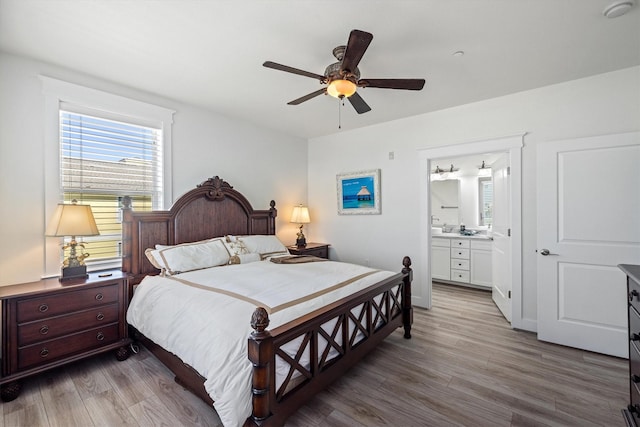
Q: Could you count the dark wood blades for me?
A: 5